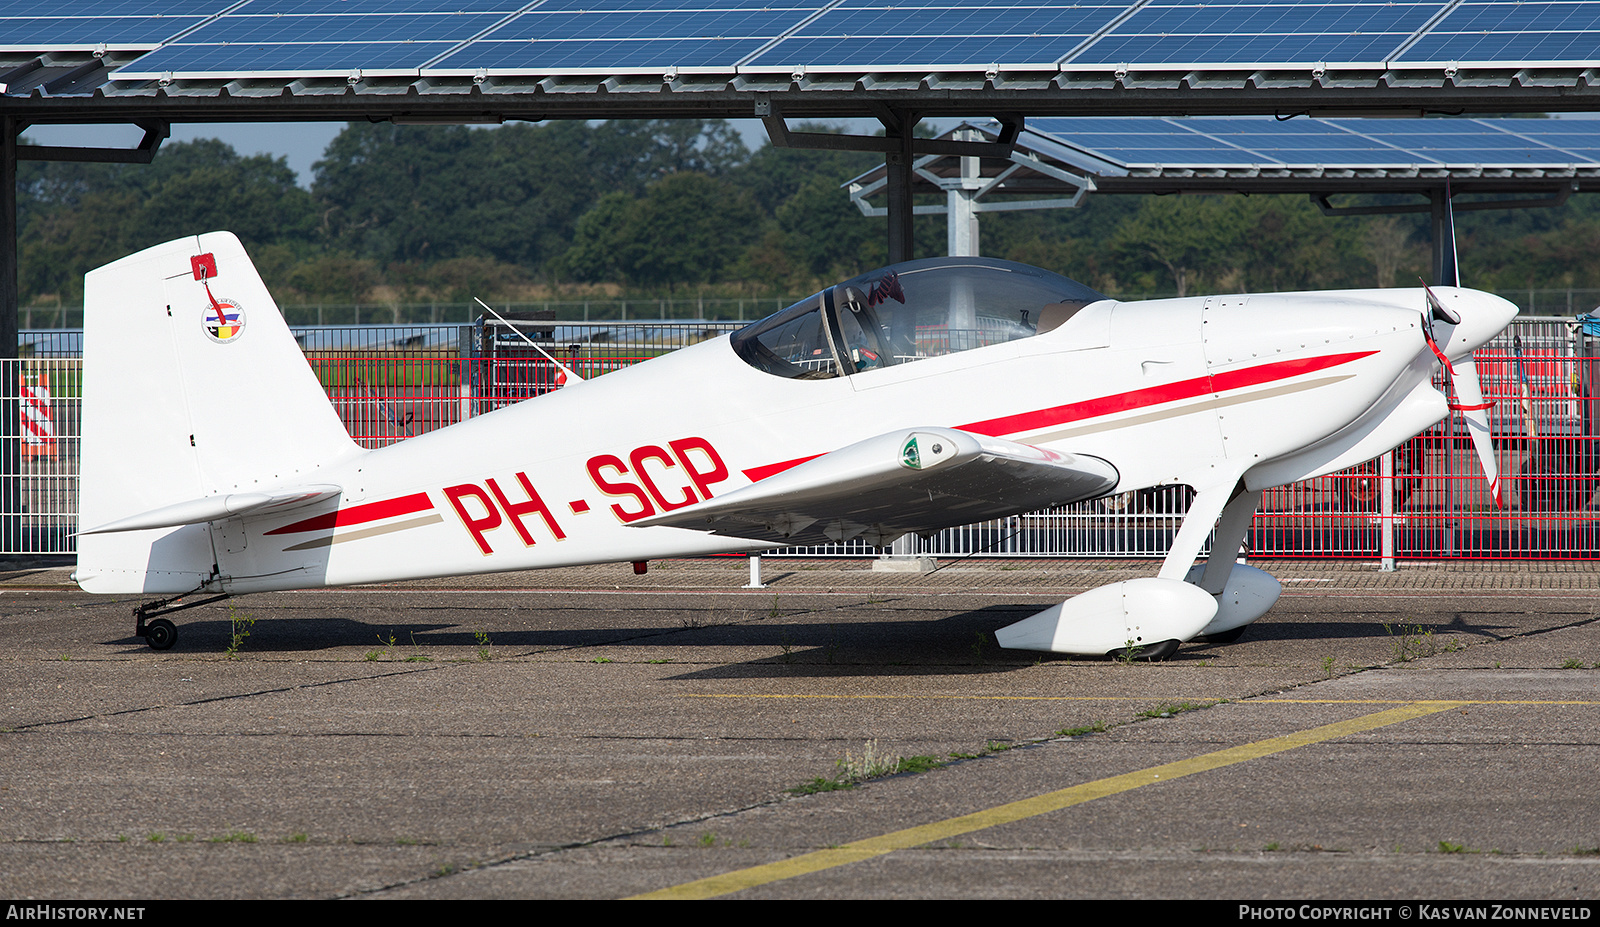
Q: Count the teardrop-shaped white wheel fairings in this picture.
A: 2